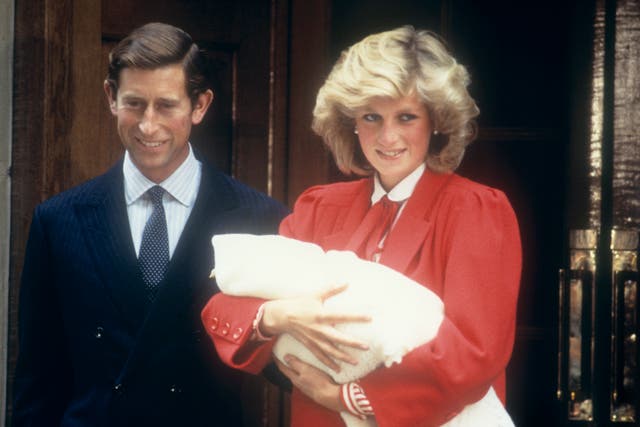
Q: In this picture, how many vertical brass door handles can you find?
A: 2